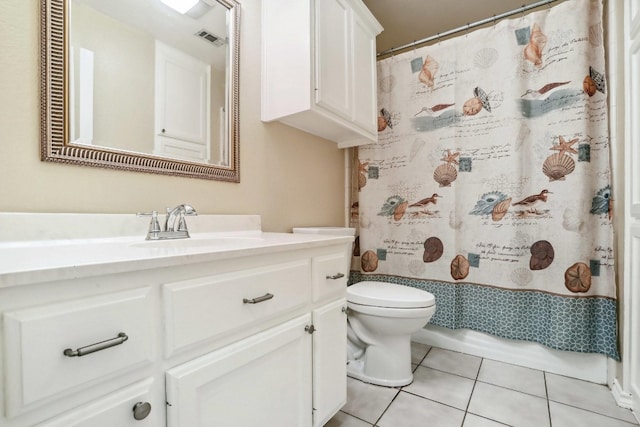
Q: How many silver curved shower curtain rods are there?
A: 1